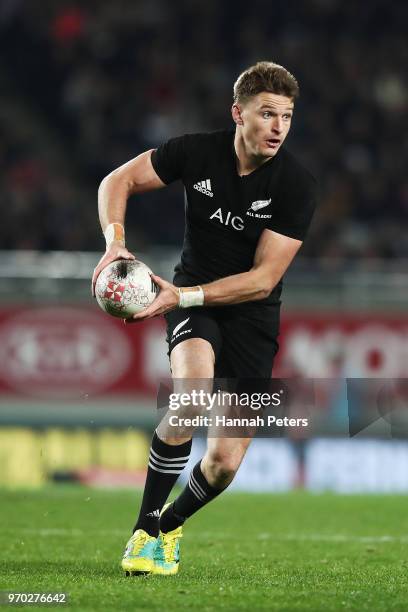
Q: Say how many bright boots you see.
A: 2